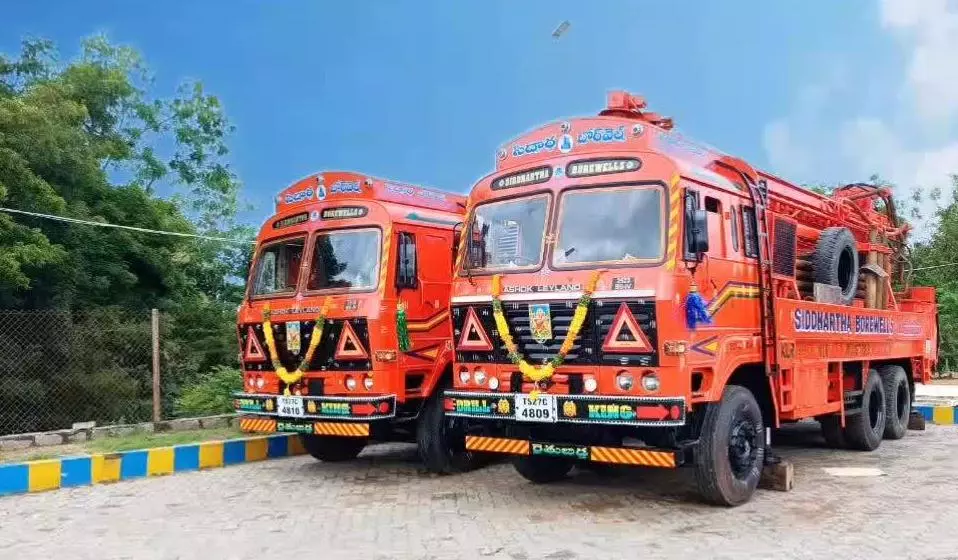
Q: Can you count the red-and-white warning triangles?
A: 4